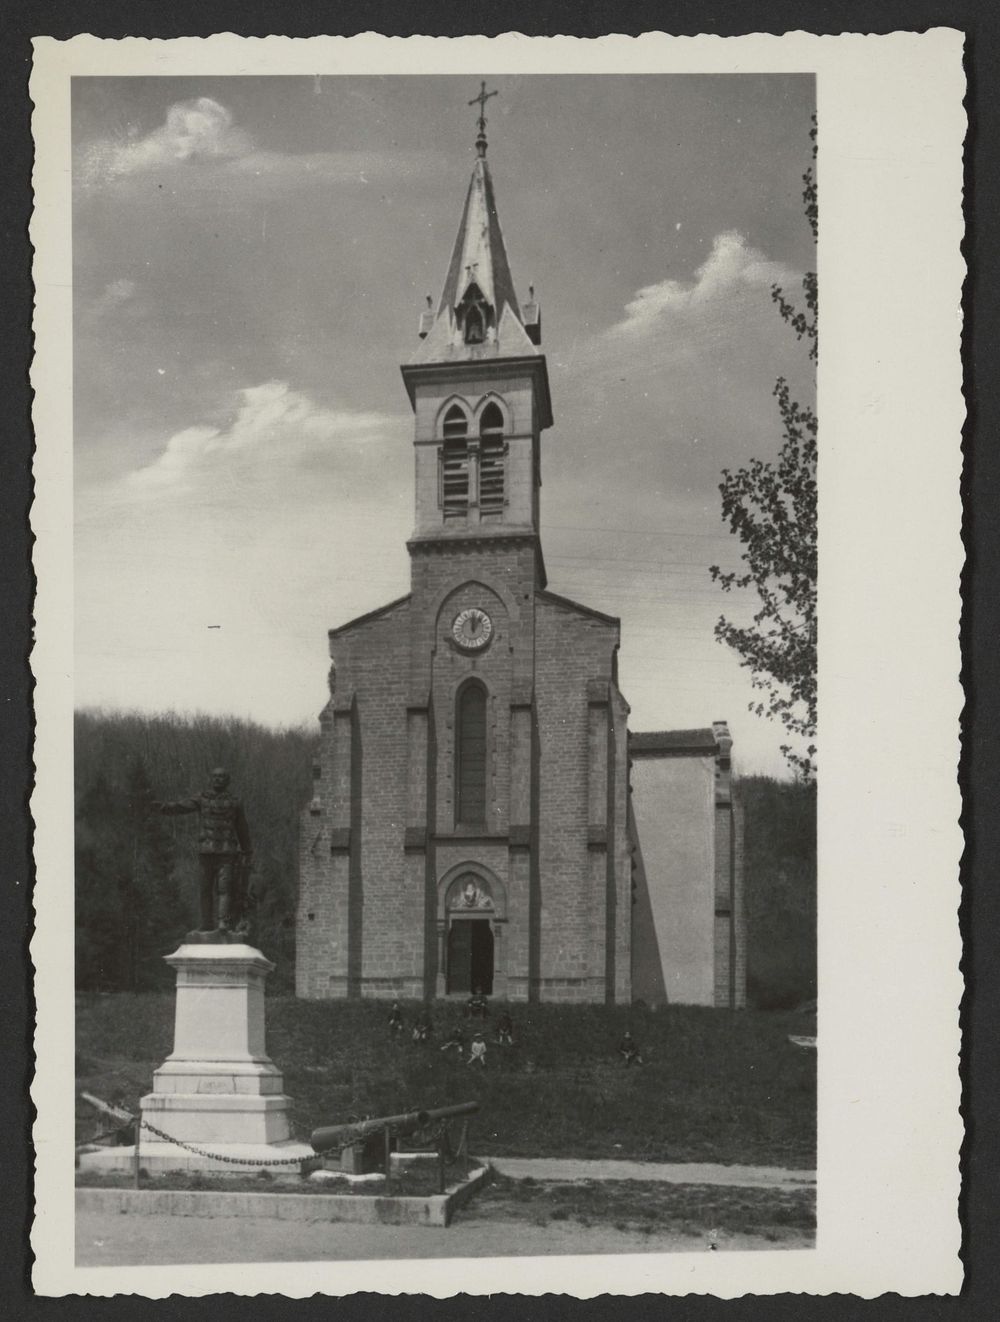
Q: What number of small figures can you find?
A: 7